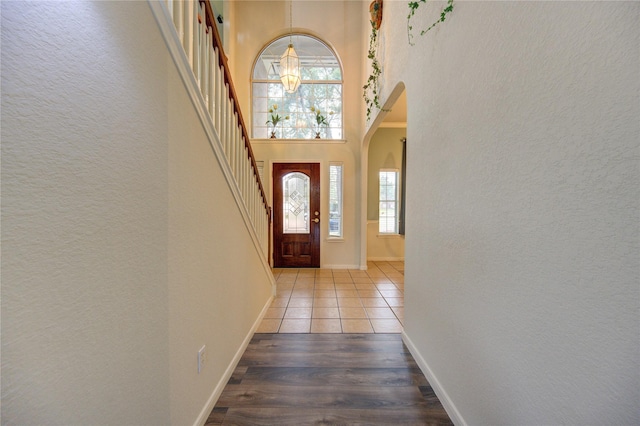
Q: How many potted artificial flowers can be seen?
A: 2